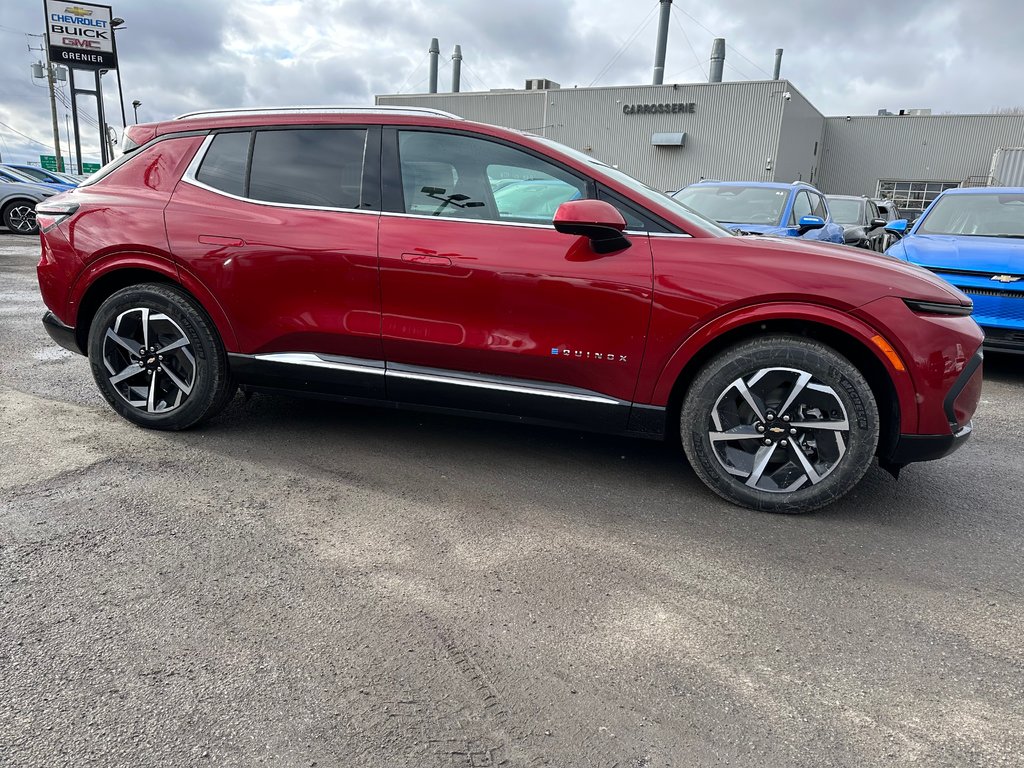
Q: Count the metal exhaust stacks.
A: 5